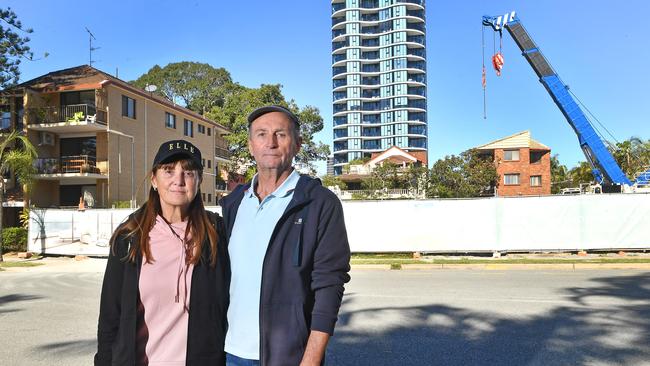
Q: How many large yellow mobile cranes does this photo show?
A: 0